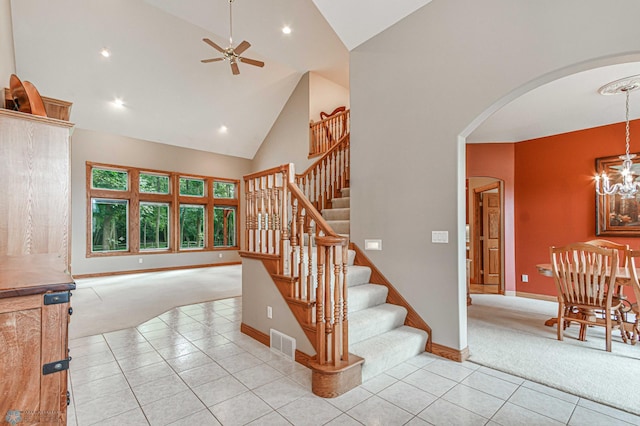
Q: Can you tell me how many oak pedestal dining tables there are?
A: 1